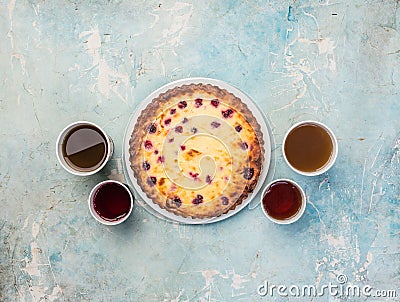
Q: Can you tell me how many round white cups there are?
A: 4